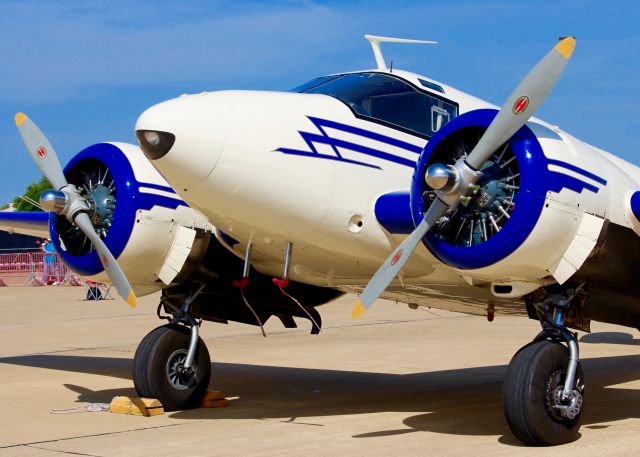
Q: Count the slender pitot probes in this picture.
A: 2